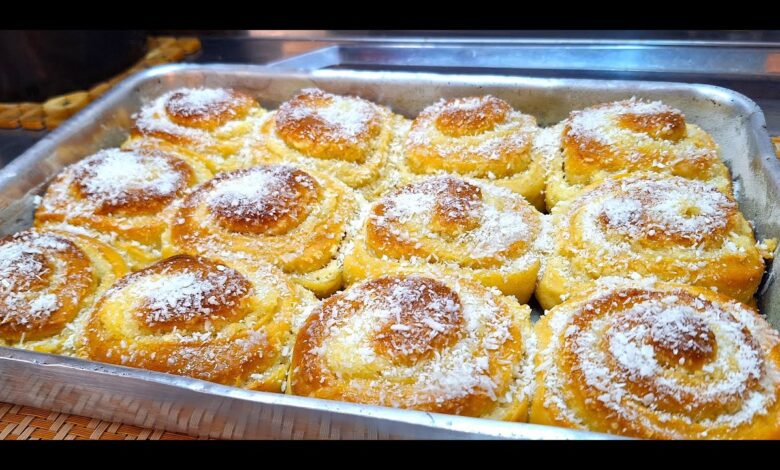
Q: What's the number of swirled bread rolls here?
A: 12